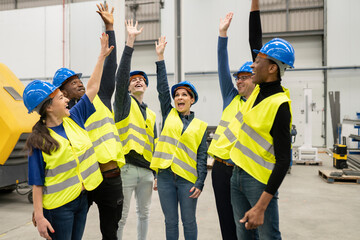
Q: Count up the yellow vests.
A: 6